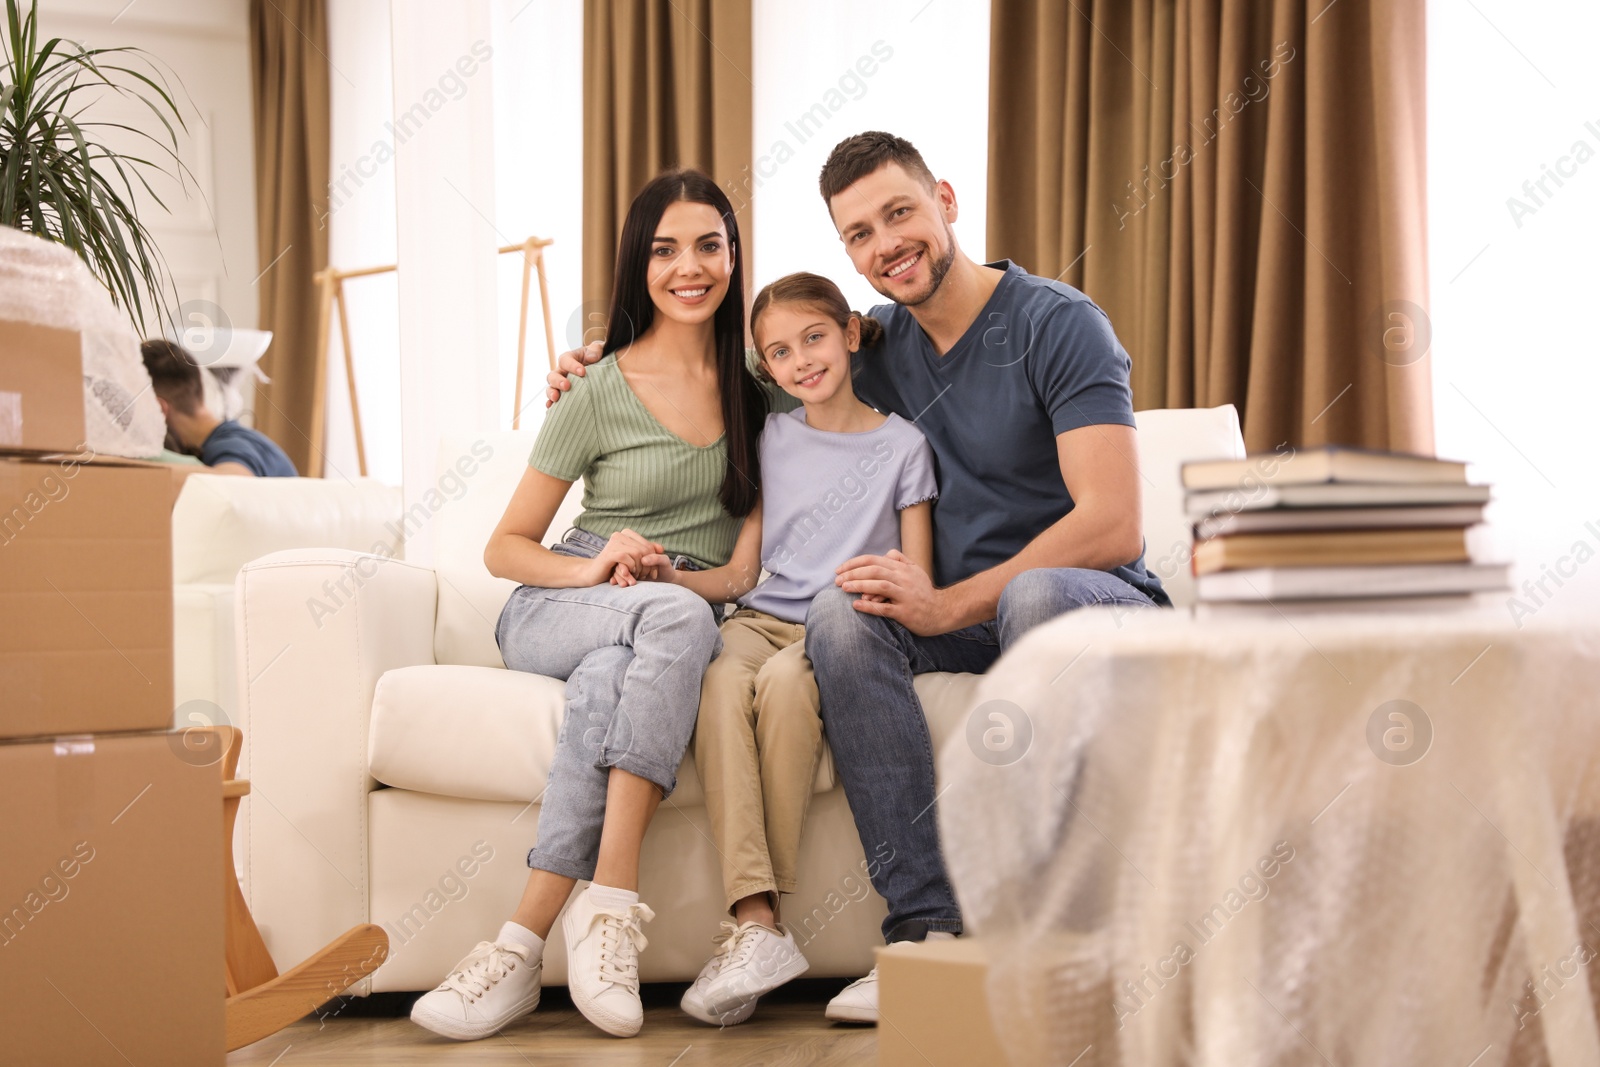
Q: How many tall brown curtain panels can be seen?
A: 3